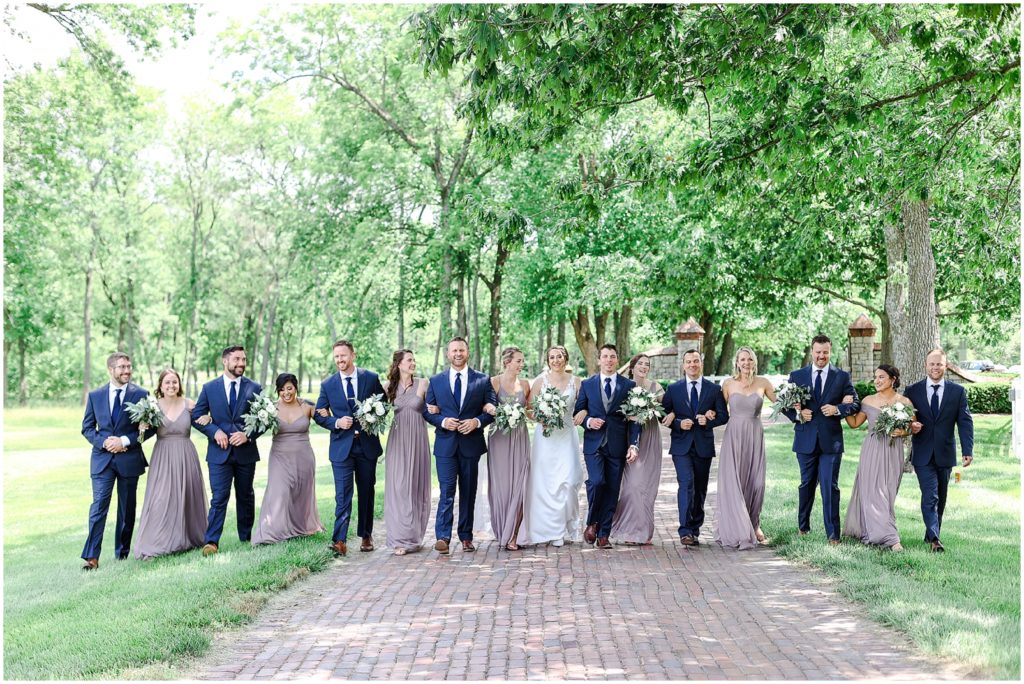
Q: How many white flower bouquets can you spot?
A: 8